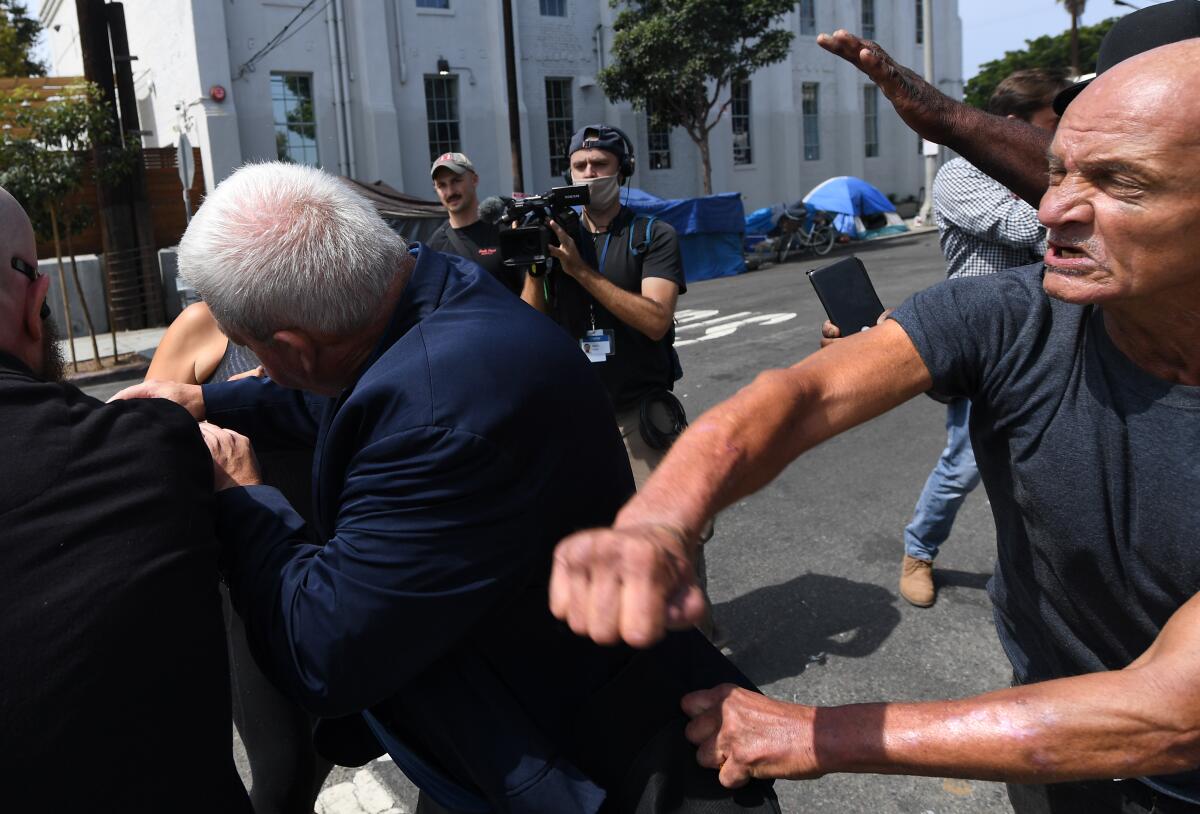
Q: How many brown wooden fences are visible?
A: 1